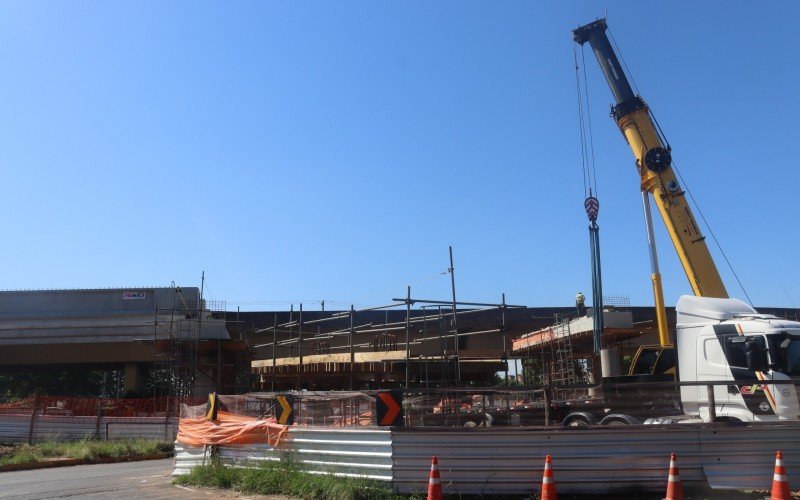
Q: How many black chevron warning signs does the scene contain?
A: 3